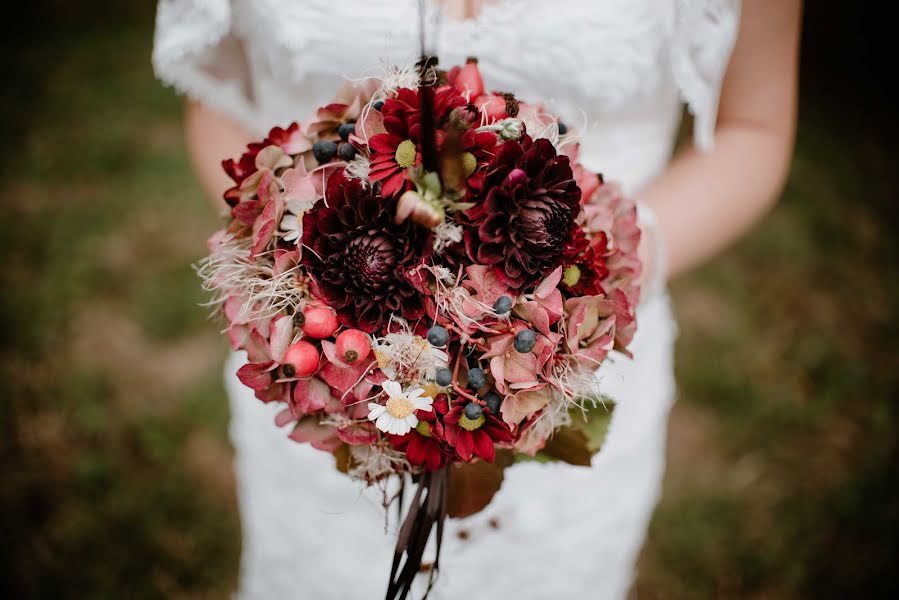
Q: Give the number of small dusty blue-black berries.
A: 12